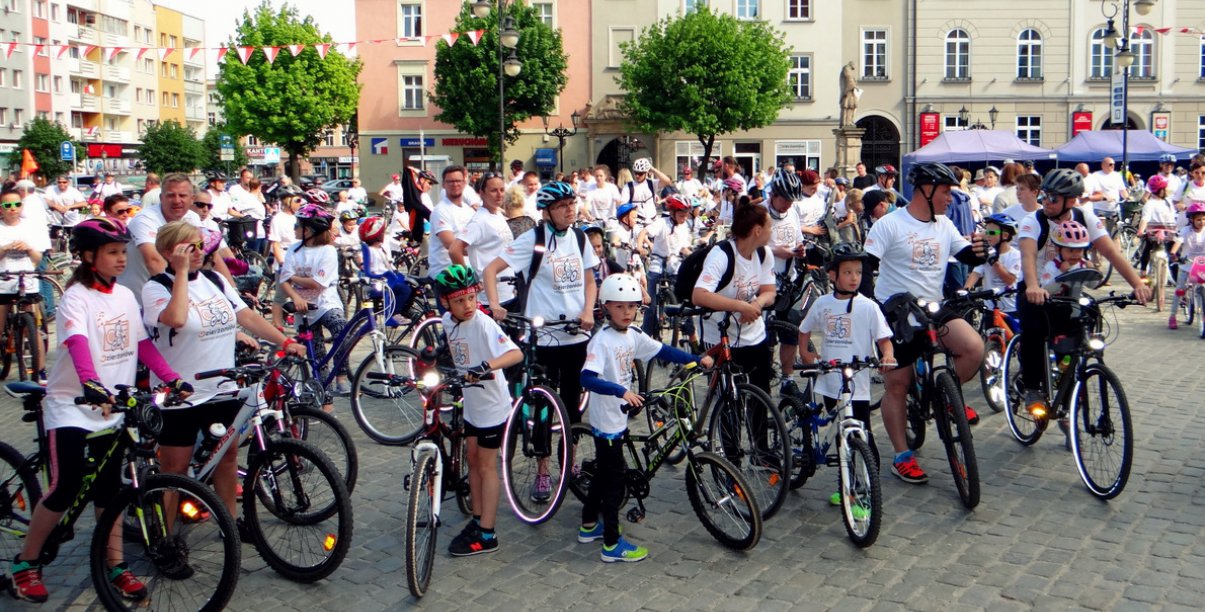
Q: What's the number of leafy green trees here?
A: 6